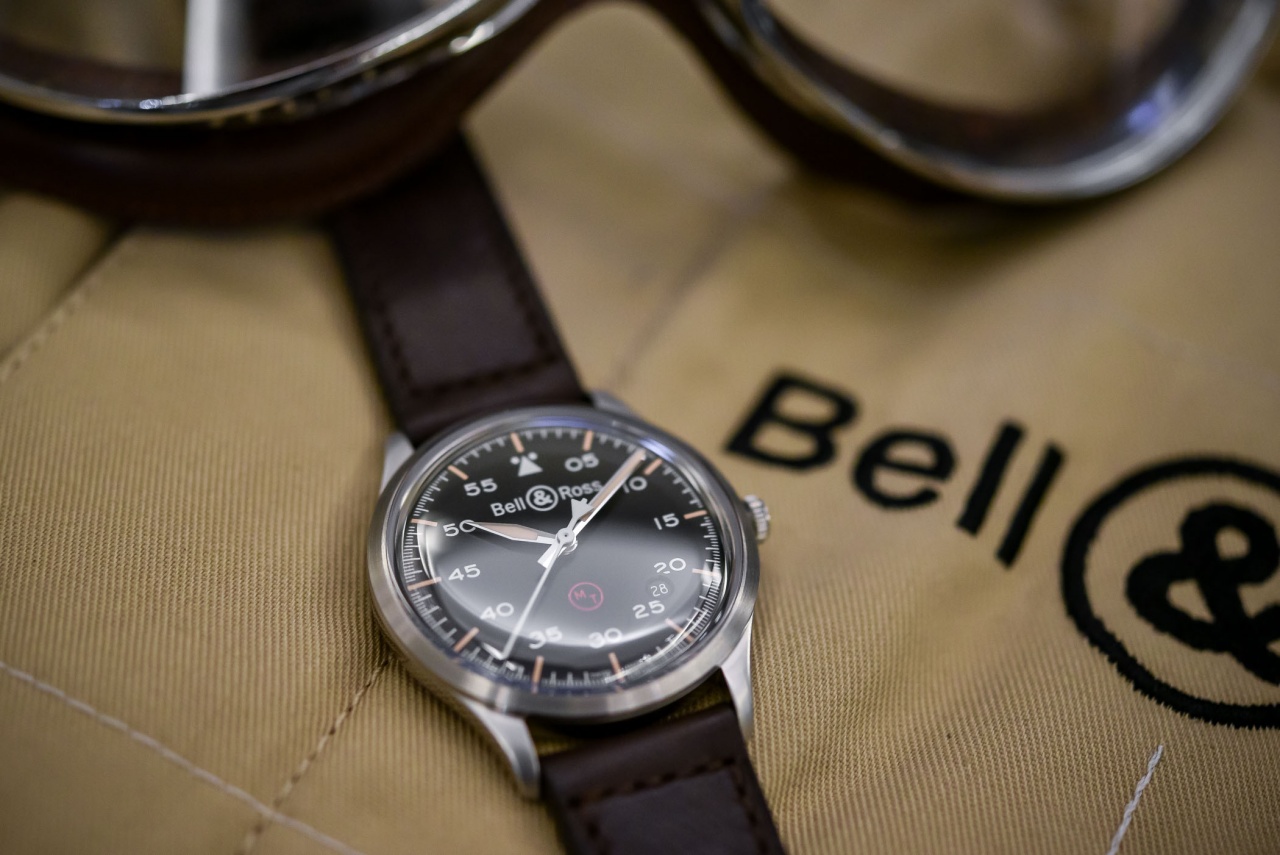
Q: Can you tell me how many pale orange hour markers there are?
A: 12